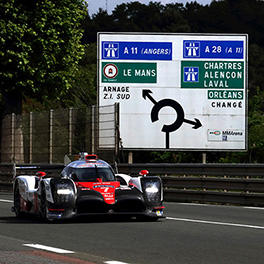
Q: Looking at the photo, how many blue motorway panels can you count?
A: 2